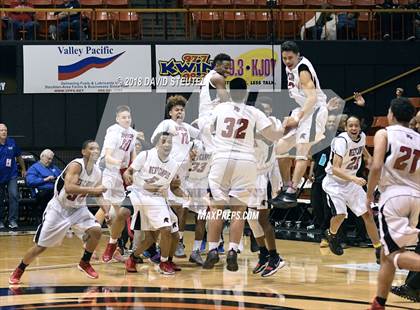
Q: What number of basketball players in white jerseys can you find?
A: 11